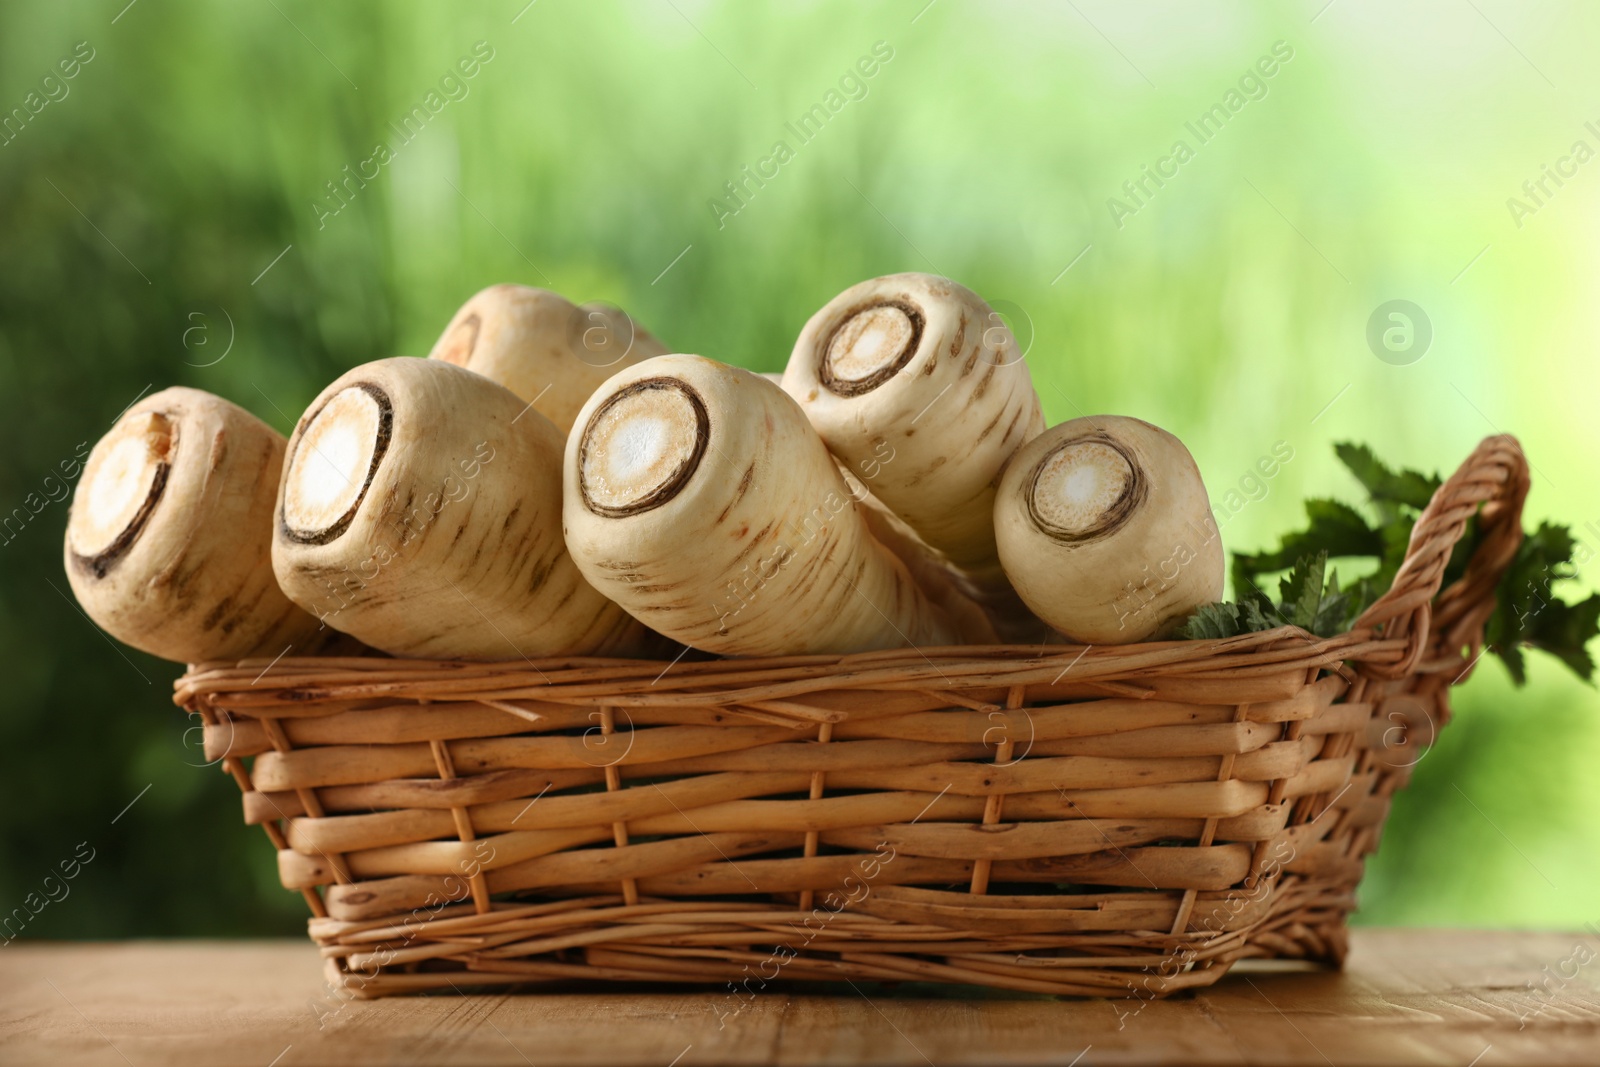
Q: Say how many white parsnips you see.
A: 6